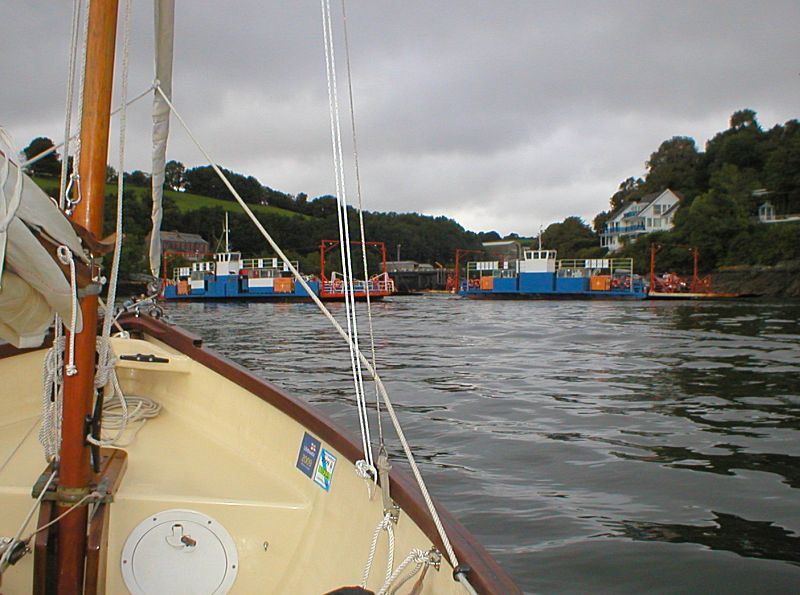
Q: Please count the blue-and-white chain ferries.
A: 2